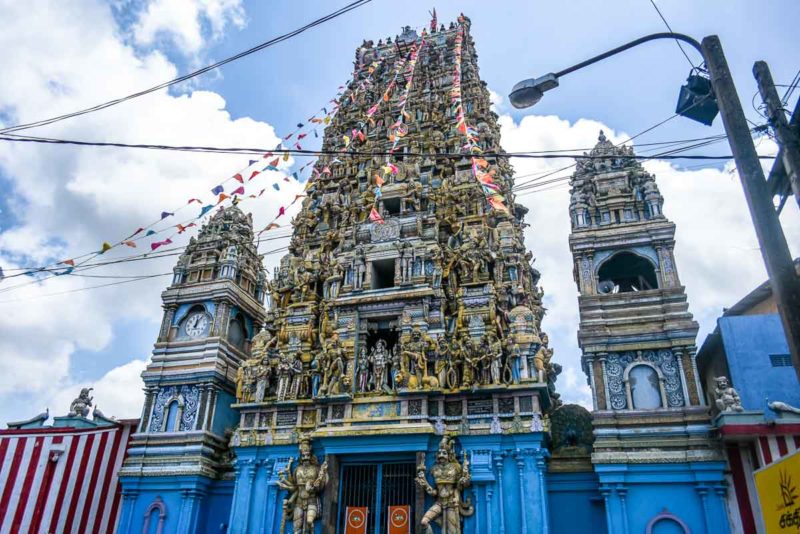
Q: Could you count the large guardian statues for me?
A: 2